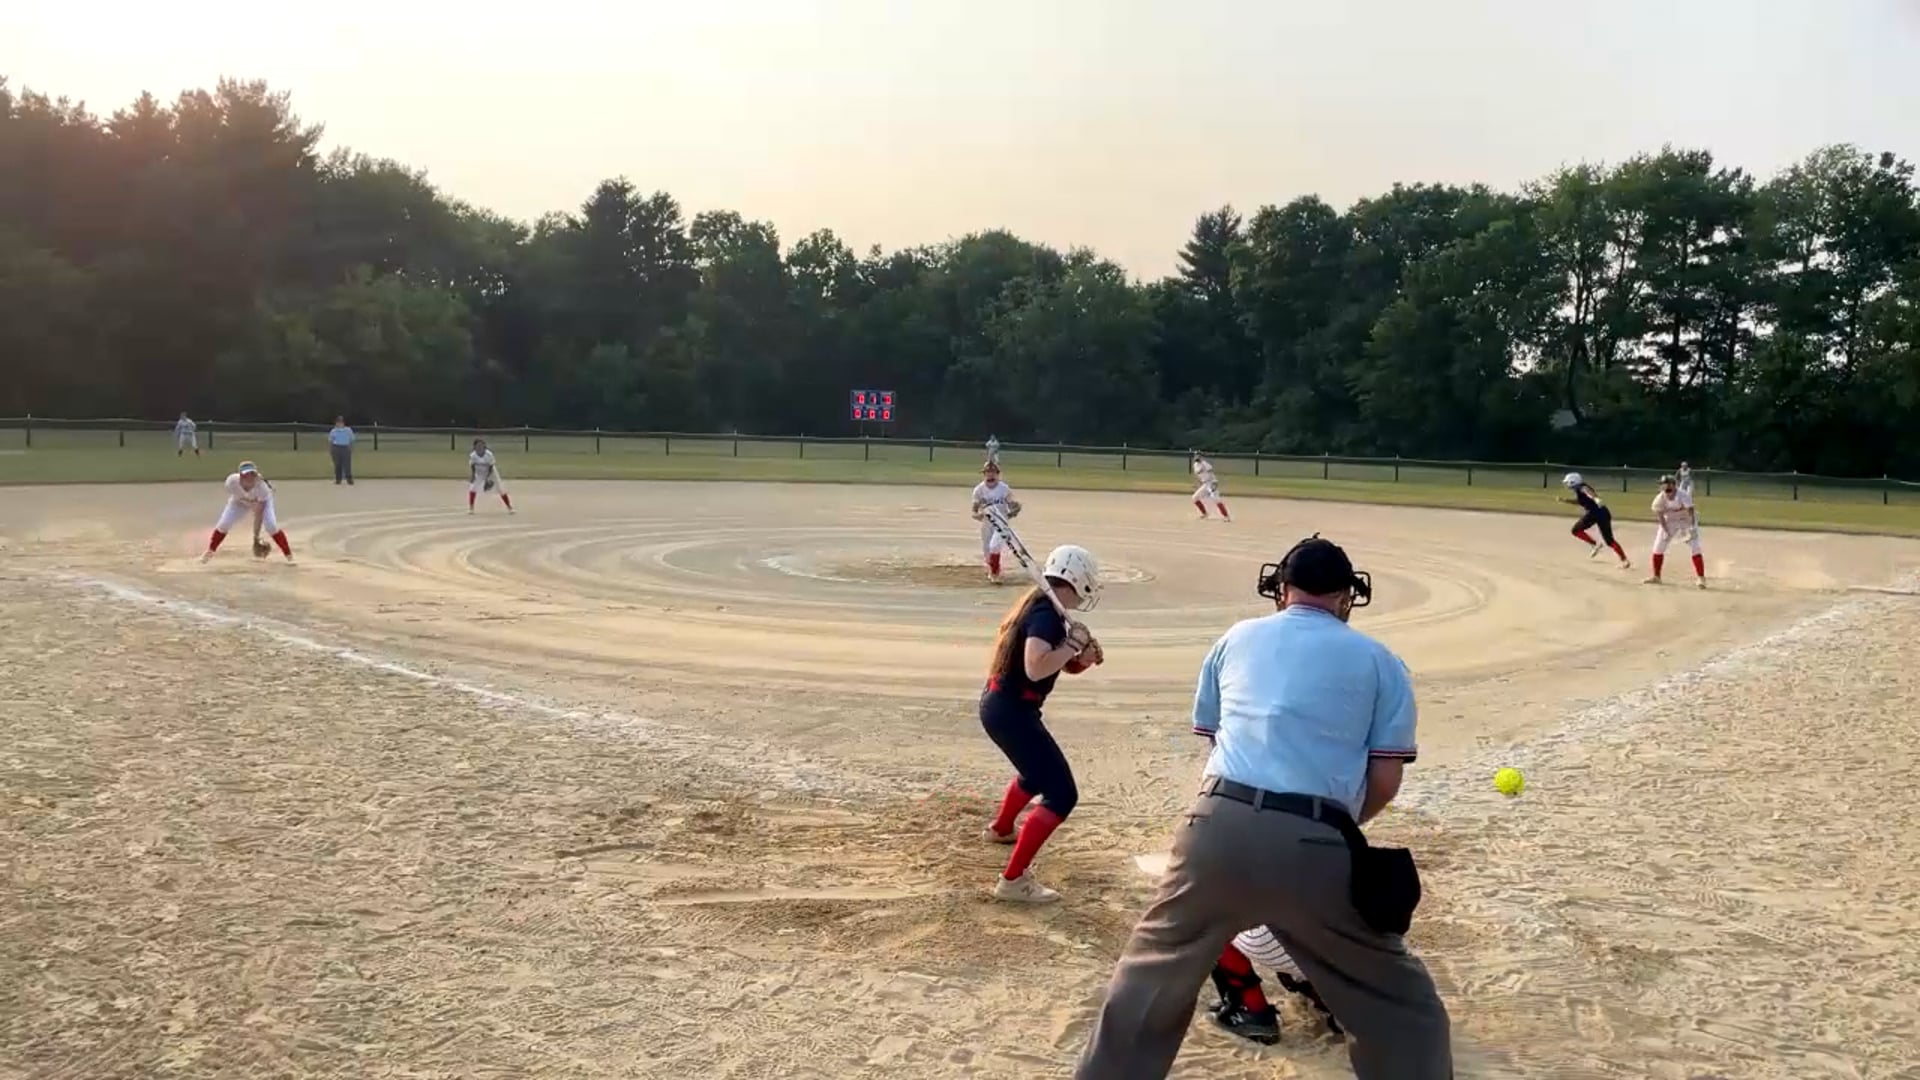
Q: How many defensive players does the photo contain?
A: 9